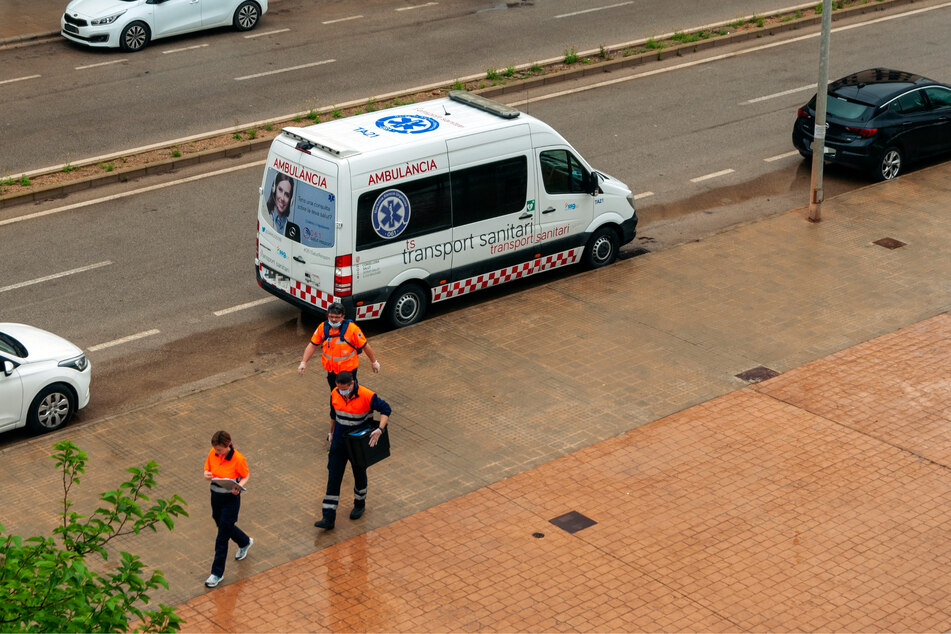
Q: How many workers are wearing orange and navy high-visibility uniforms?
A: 3